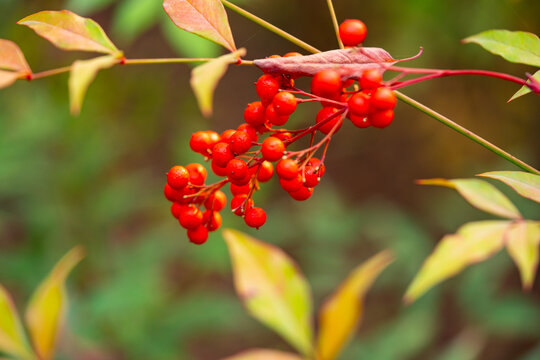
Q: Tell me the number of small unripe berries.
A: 0